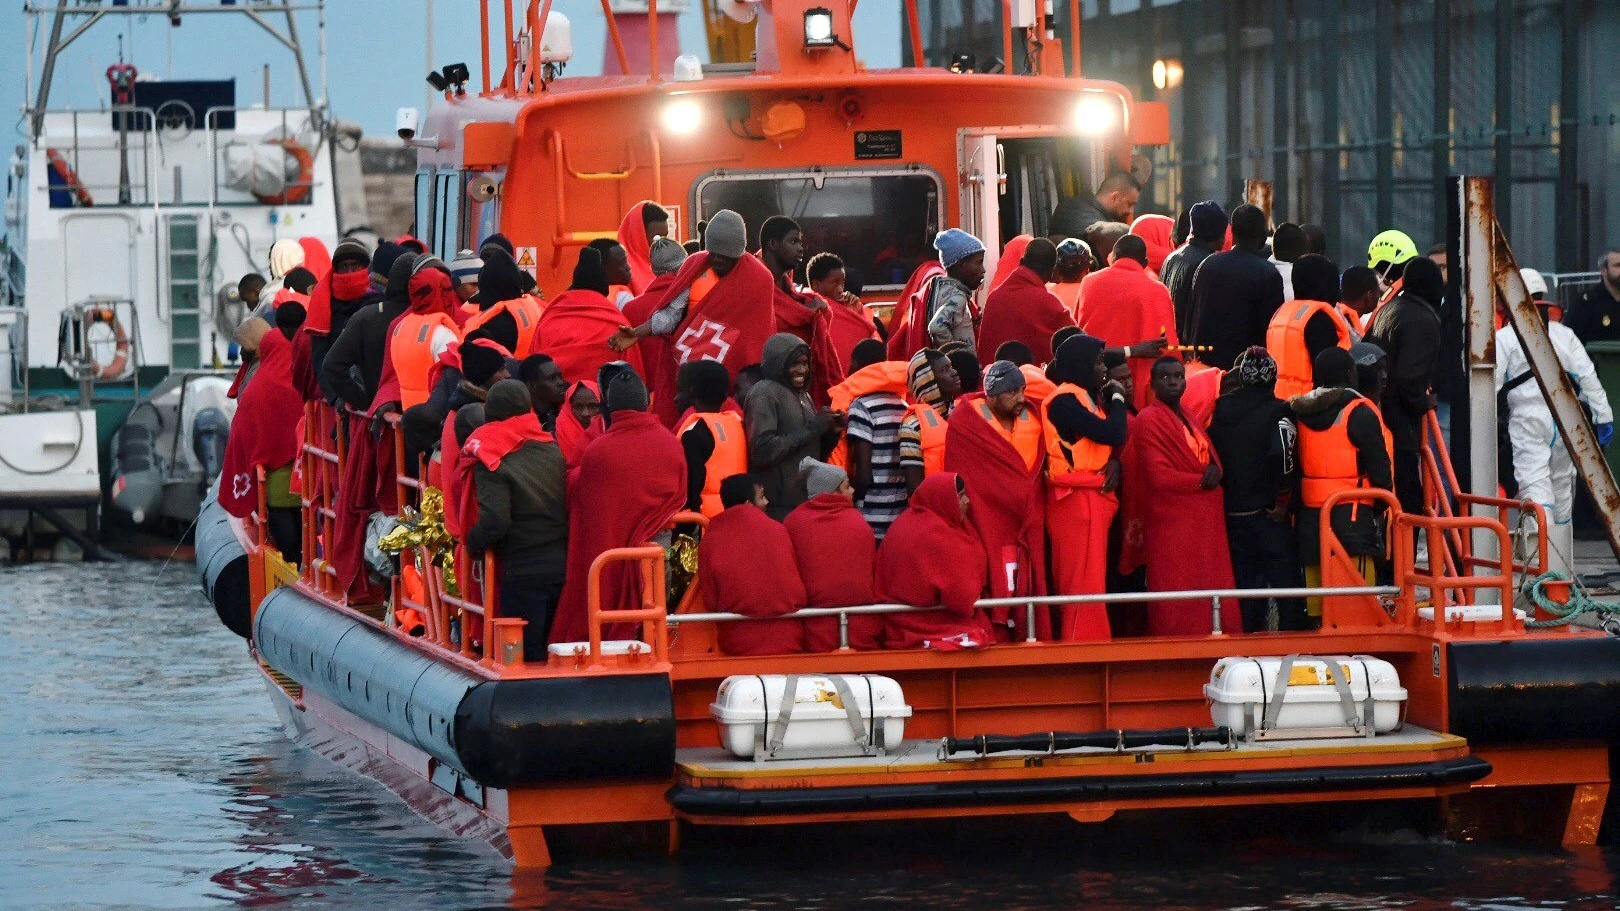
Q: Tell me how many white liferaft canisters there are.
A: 2